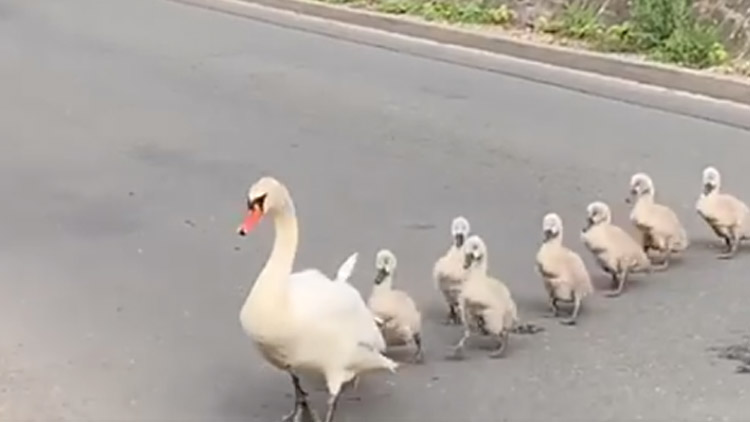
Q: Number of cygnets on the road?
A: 7